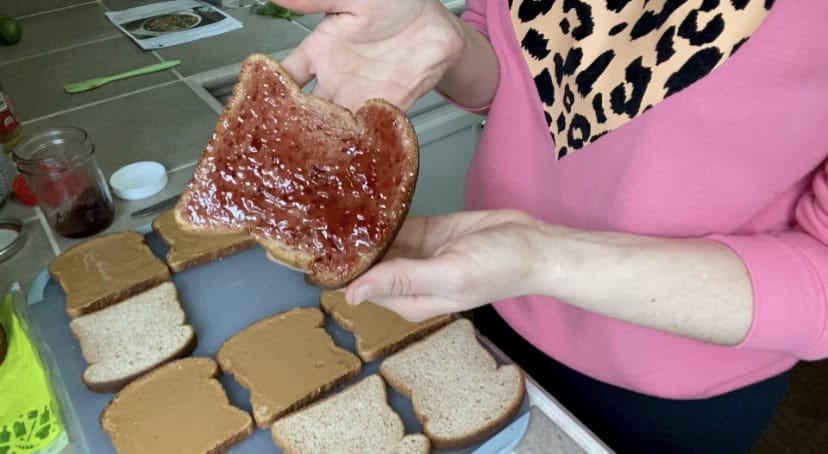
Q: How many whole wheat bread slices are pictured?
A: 9